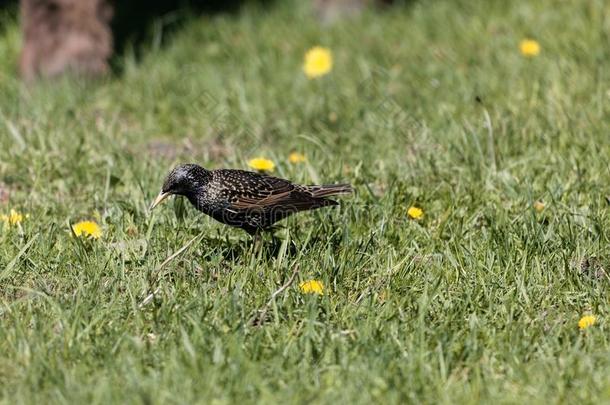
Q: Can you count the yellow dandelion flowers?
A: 9